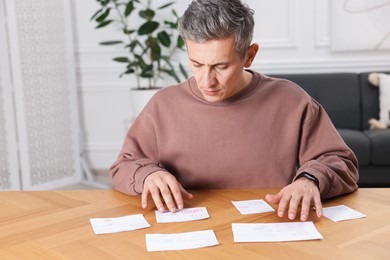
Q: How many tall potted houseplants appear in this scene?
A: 1